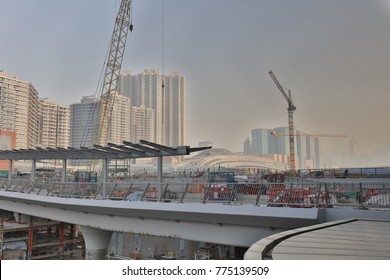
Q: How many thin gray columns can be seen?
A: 5